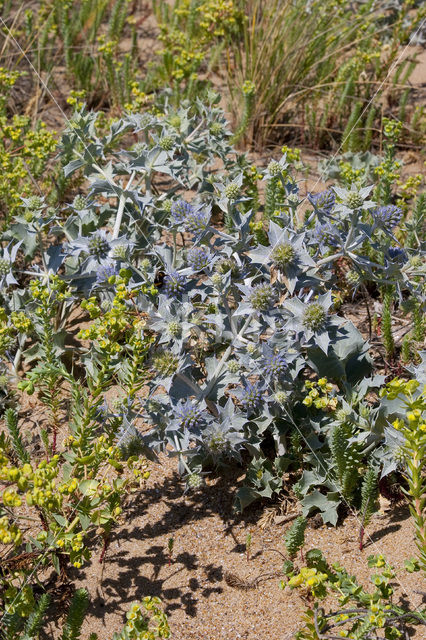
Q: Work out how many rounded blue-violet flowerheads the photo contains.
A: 12